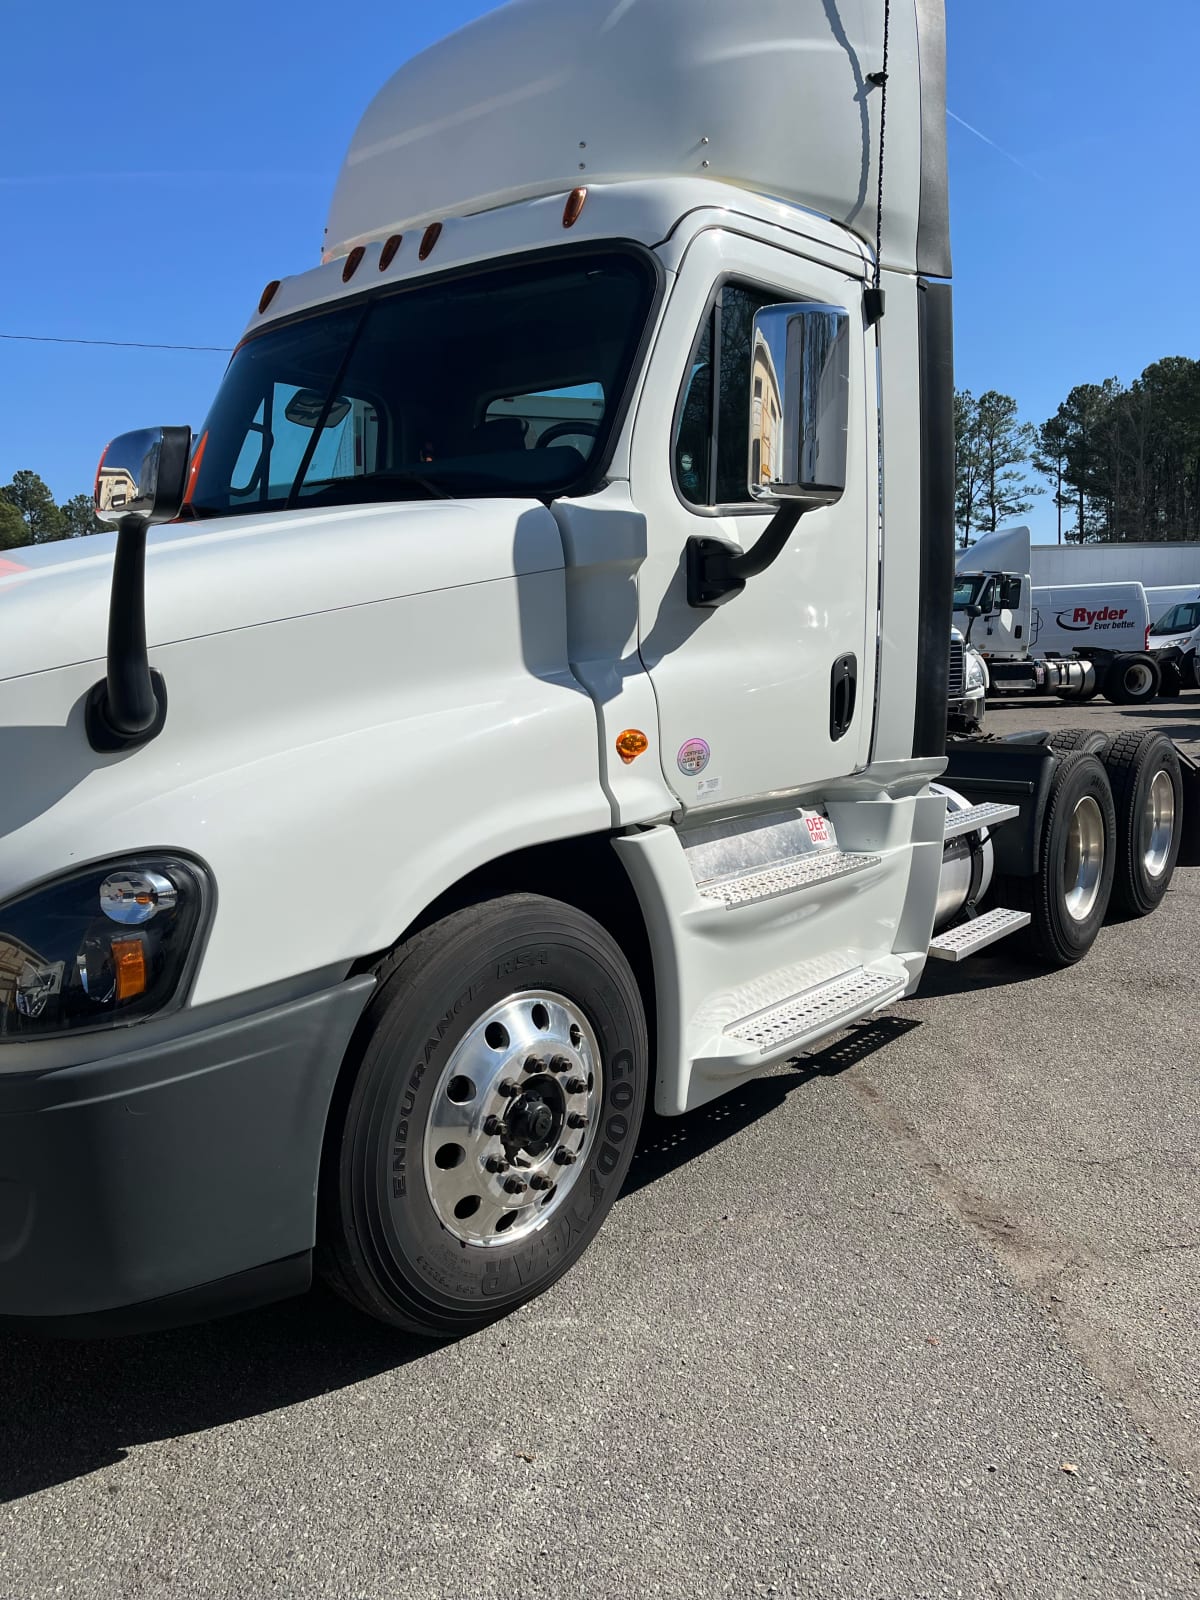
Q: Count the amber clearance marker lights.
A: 5